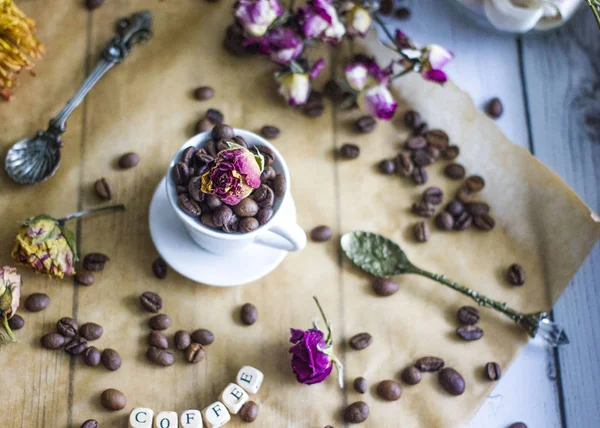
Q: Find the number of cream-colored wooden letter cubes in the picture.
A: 6